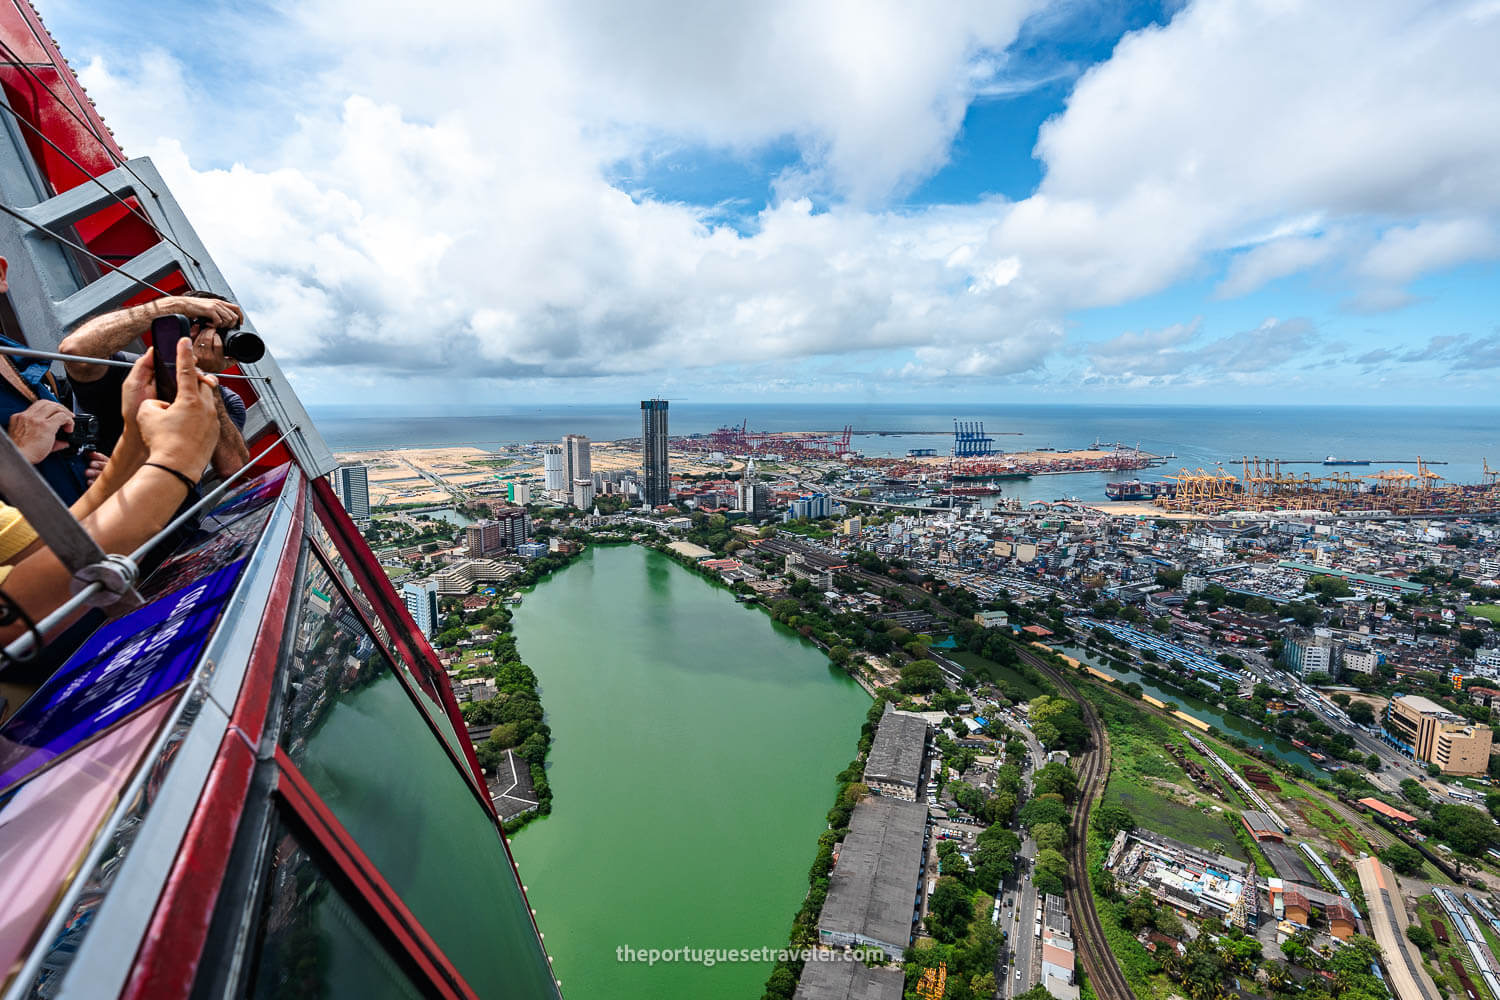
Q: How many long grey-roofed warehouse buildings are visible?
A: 3